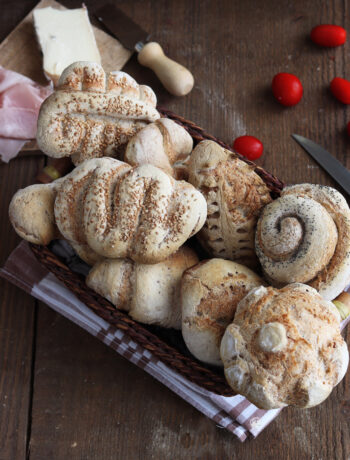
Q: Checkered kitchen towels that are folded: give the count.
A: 1